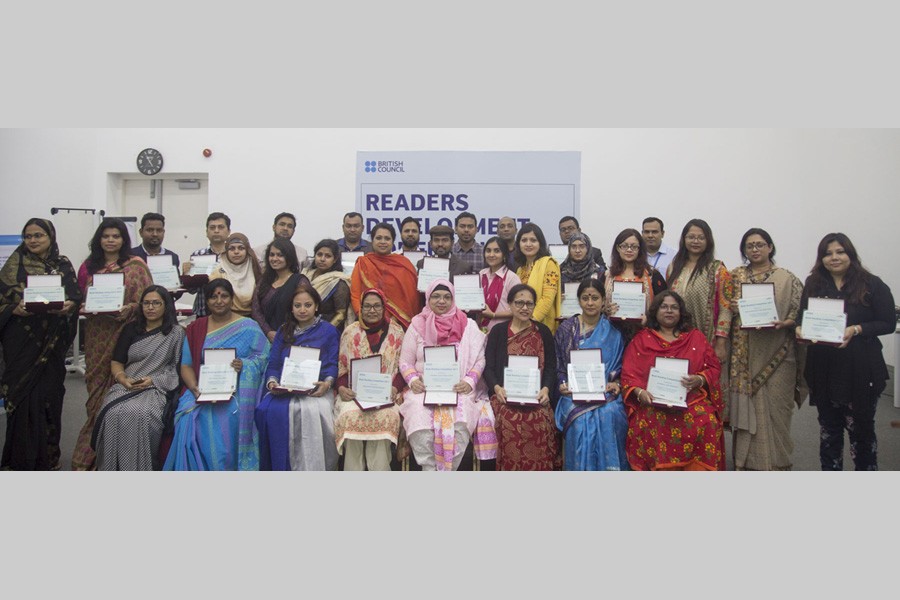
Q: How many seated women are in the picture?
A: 8